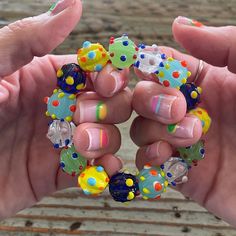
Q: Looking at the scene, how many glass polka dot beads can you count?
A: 15